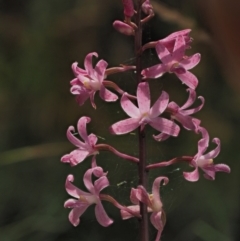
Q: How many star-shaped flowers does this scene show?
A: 8